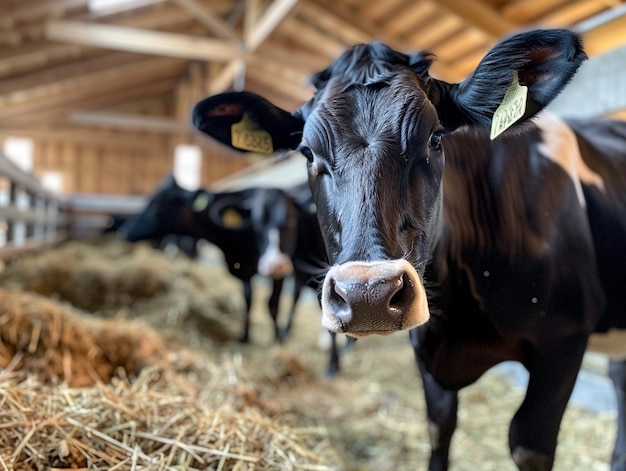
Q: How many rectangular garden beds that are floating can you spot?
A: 0